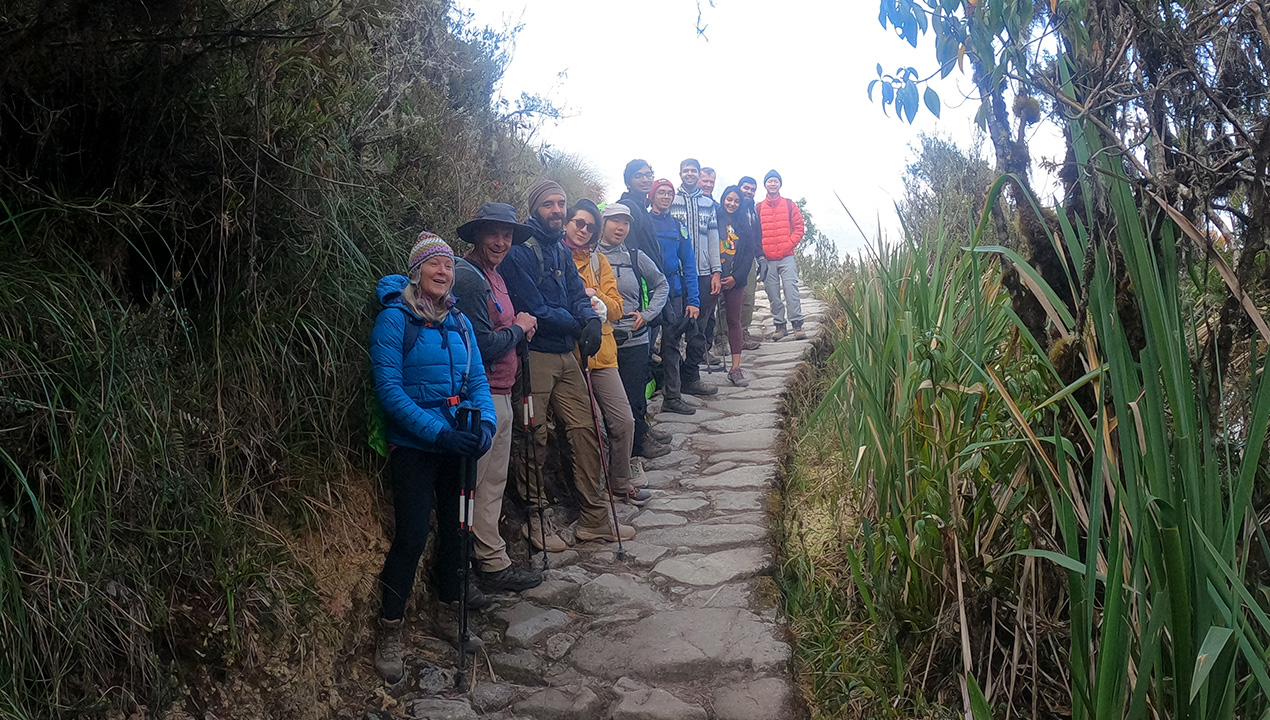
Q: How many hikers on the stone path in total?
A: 12